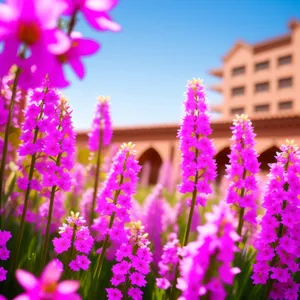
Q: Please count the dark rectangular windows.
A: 9